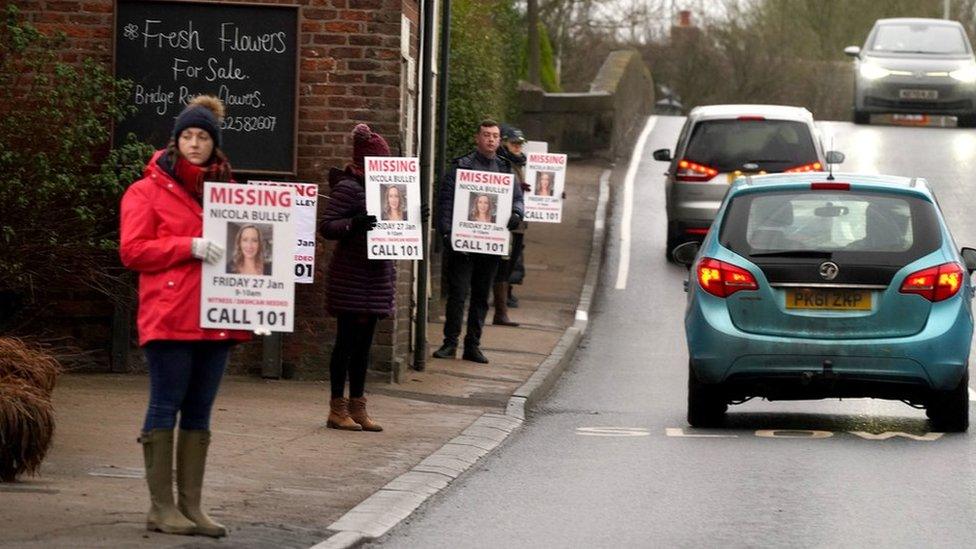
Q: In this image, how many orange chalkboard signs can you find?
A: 0